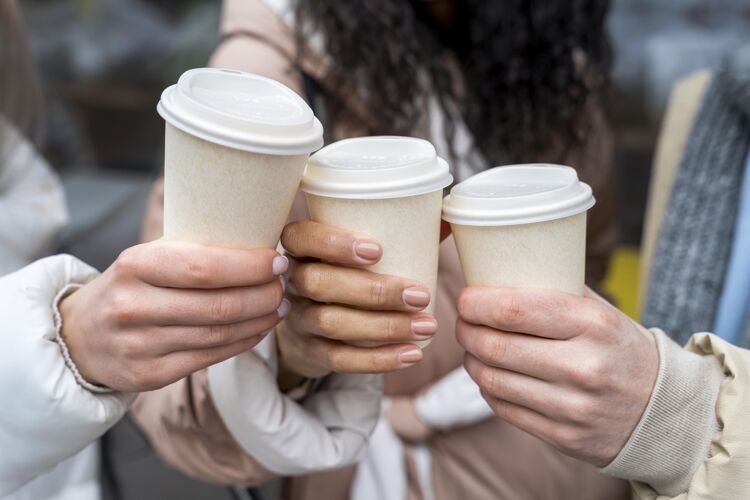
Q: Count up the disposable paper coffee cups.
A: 3